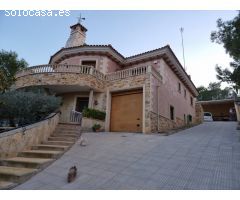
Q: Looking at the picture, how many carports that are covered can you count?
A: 1